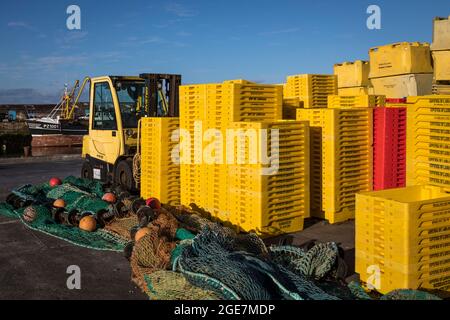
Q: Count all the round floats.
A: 7